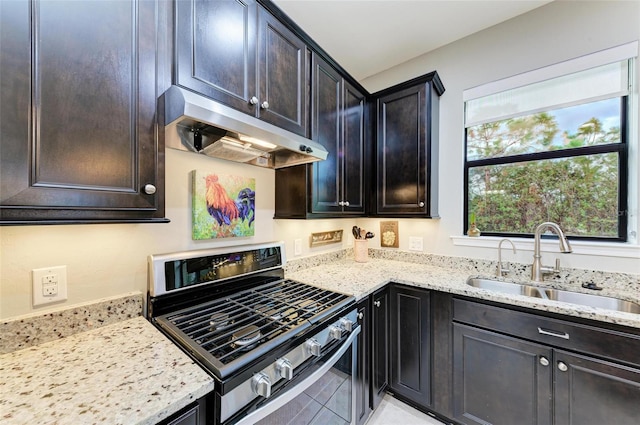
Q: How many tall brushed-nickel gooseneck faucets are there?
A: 1